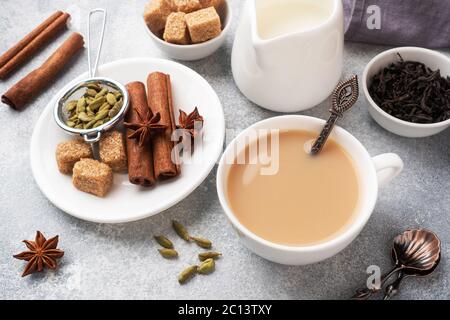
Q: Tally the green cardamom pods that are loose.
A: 7